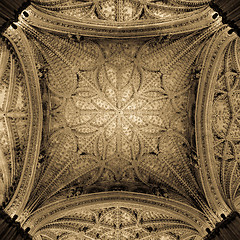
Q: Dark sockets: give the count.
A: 8